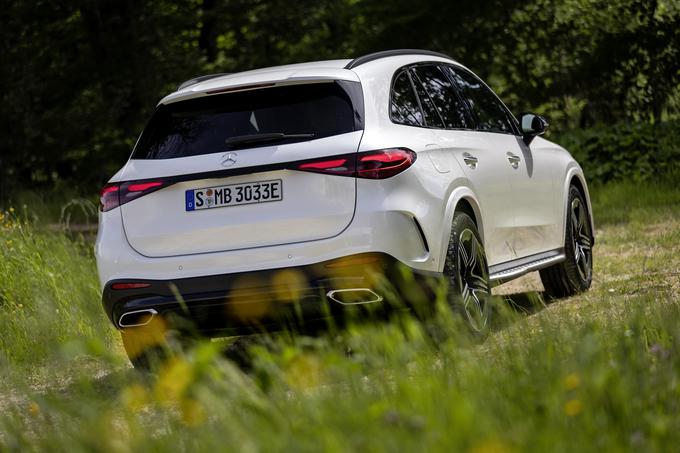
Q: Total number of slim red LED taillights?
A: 2